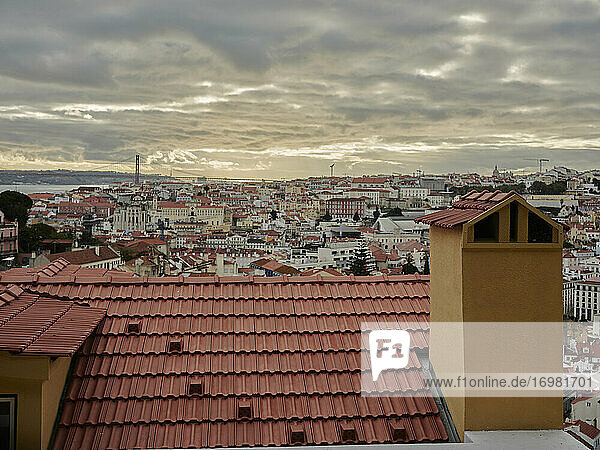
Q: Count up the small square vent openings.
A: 7